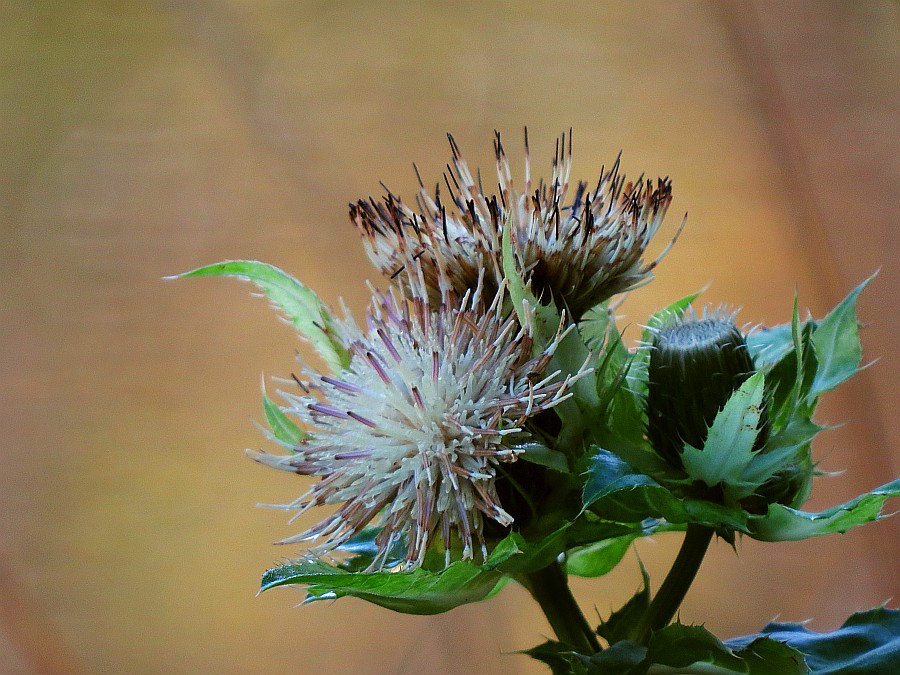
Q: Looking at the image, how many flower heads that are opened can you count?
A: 2